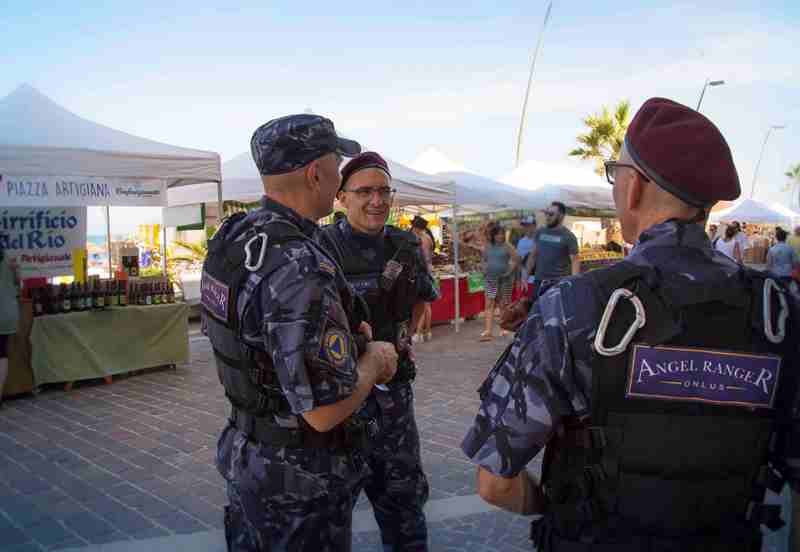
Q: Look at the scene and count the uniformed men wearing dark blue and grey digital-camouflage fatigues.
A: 3